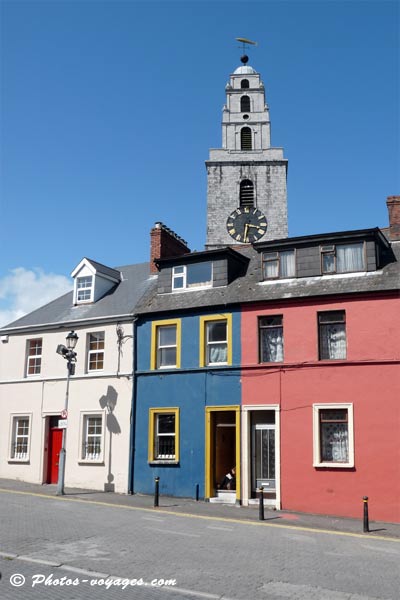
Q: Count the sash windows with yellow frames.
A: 3